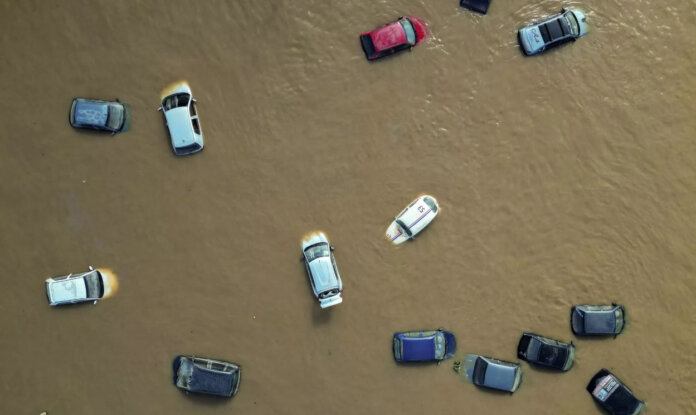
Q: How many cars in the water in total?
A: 14